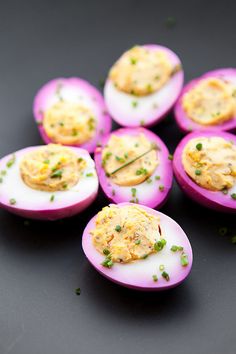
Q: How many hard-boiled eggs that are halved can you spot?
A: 7